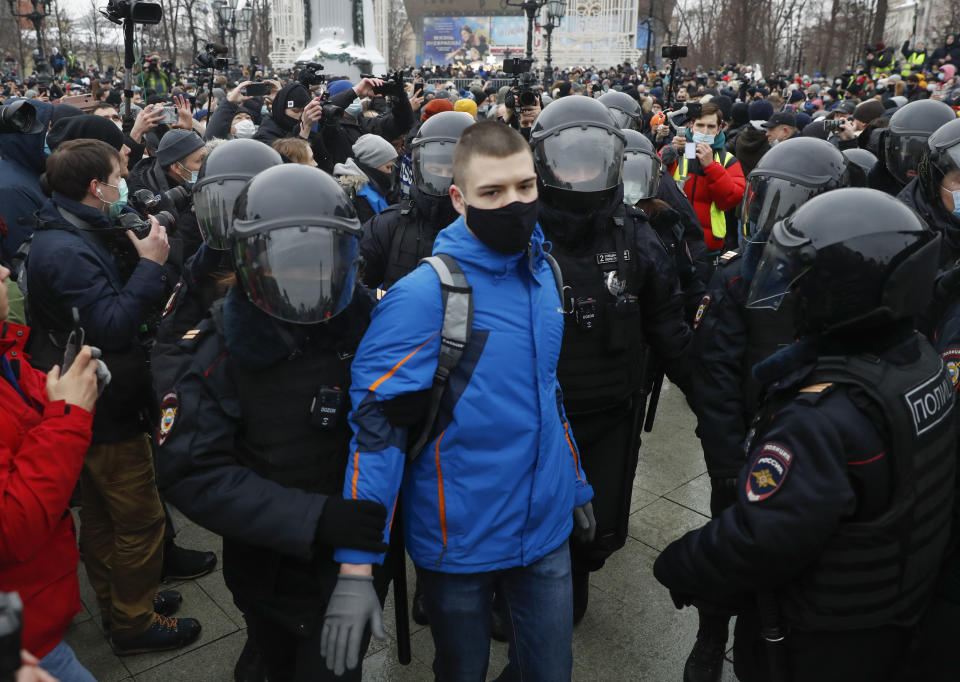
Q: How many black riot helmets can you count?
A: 11